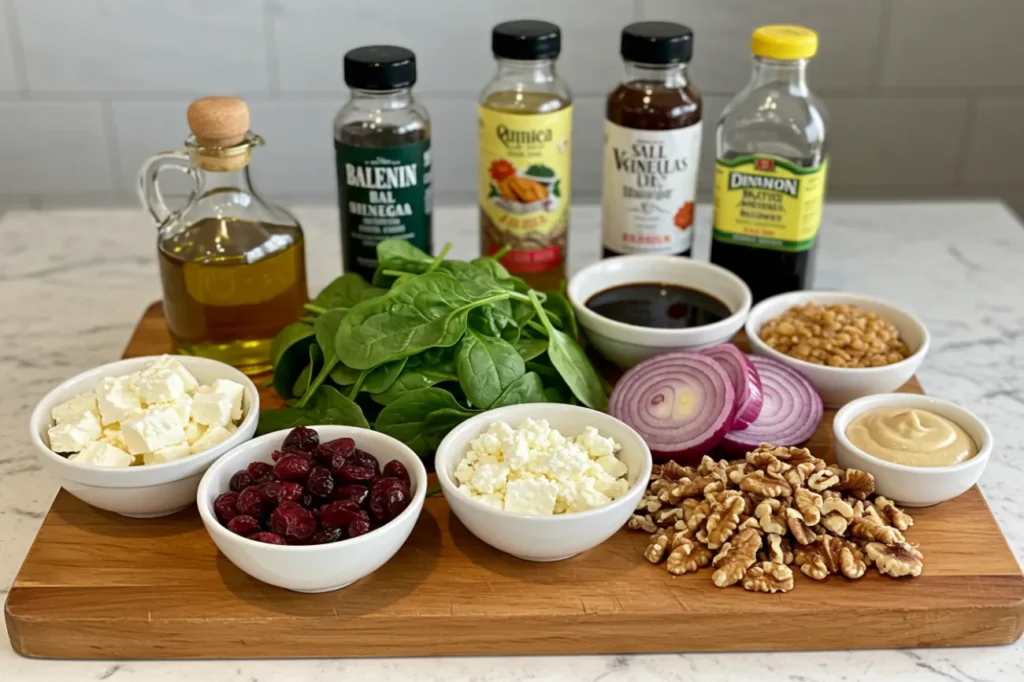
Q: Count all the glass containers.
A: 5